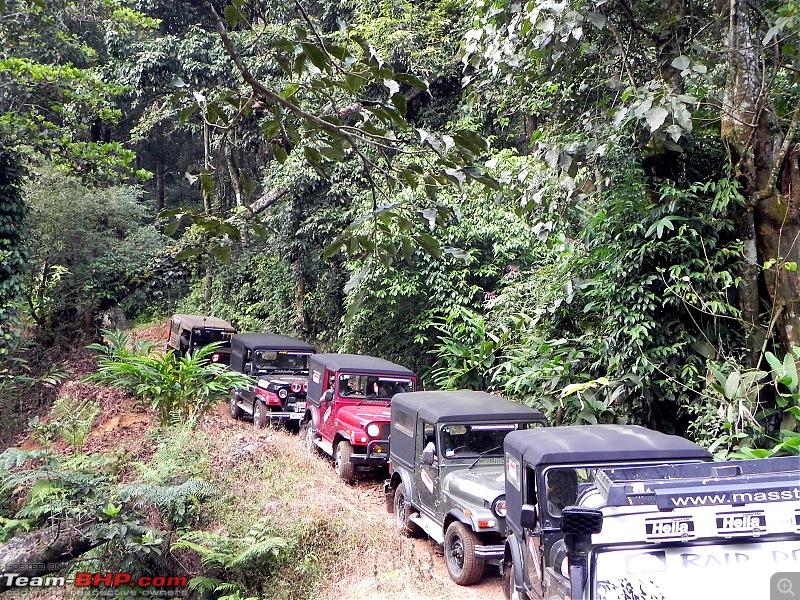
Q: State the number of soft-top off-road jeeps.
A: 5